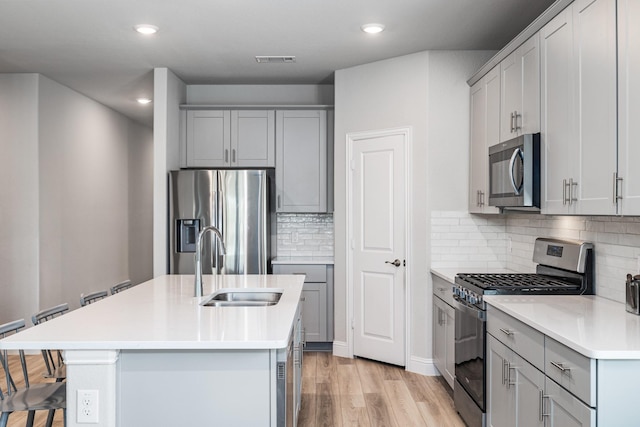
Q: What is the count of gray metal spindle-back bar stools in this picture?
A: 4